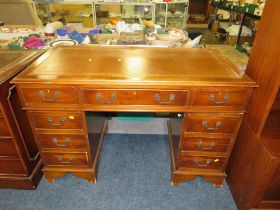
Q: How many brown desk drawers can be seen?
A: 9